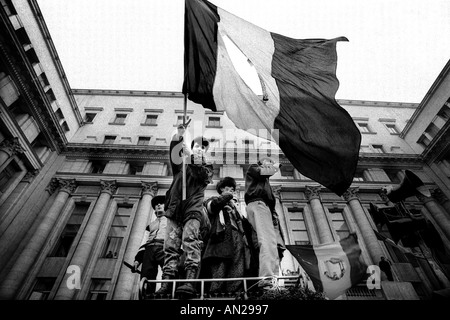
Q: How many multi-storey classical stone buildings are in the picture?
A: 1